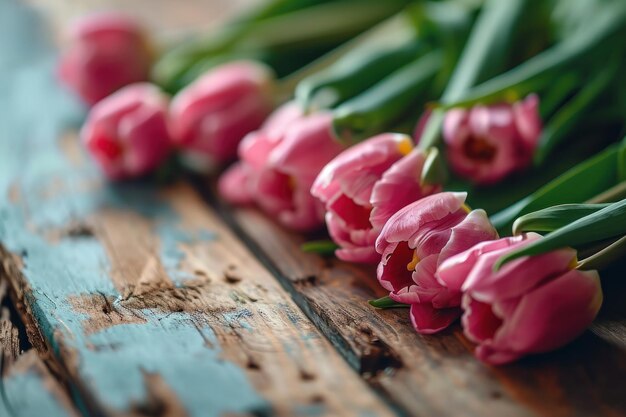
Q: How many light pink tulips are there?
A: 8